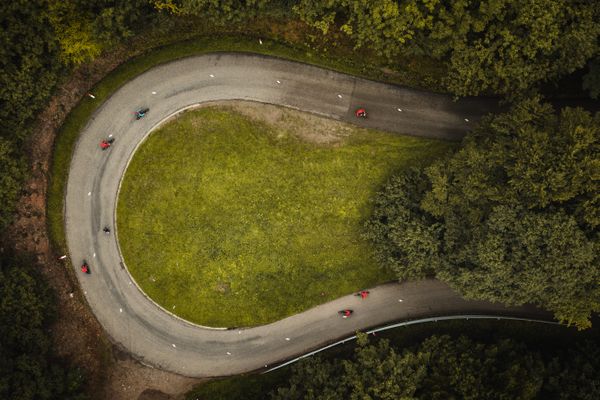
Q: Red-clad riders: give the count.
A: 5